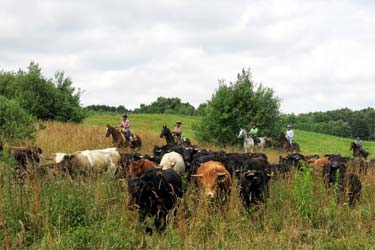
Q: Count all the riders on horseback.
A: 5